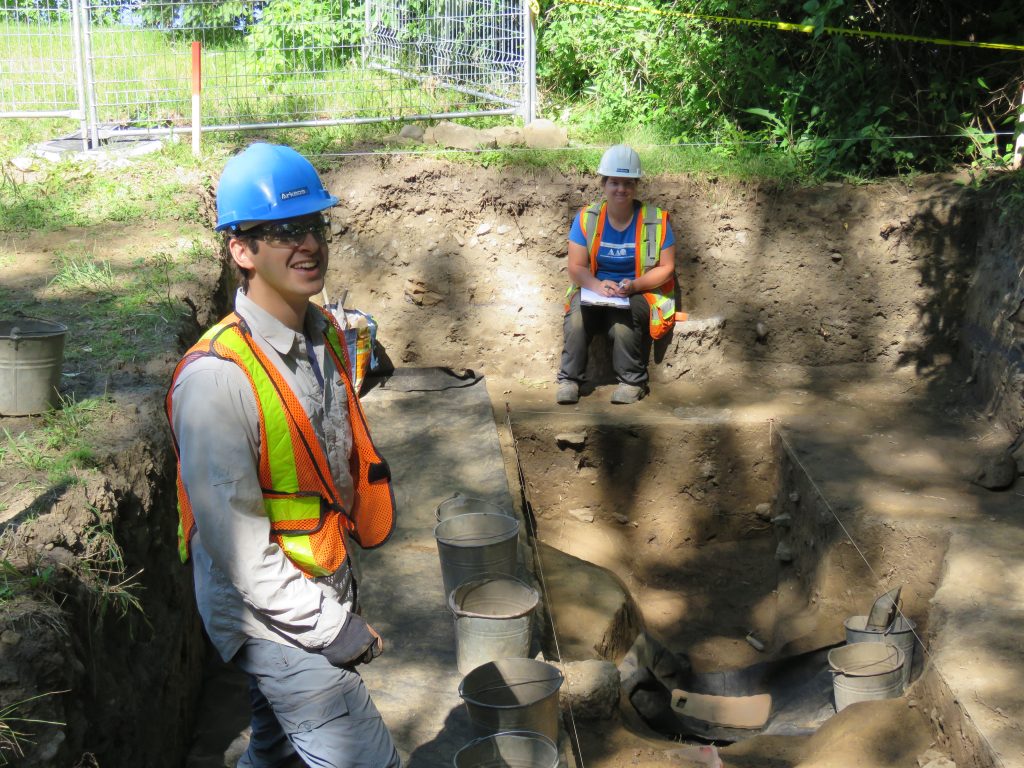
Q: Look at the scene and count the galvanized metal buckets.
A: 8